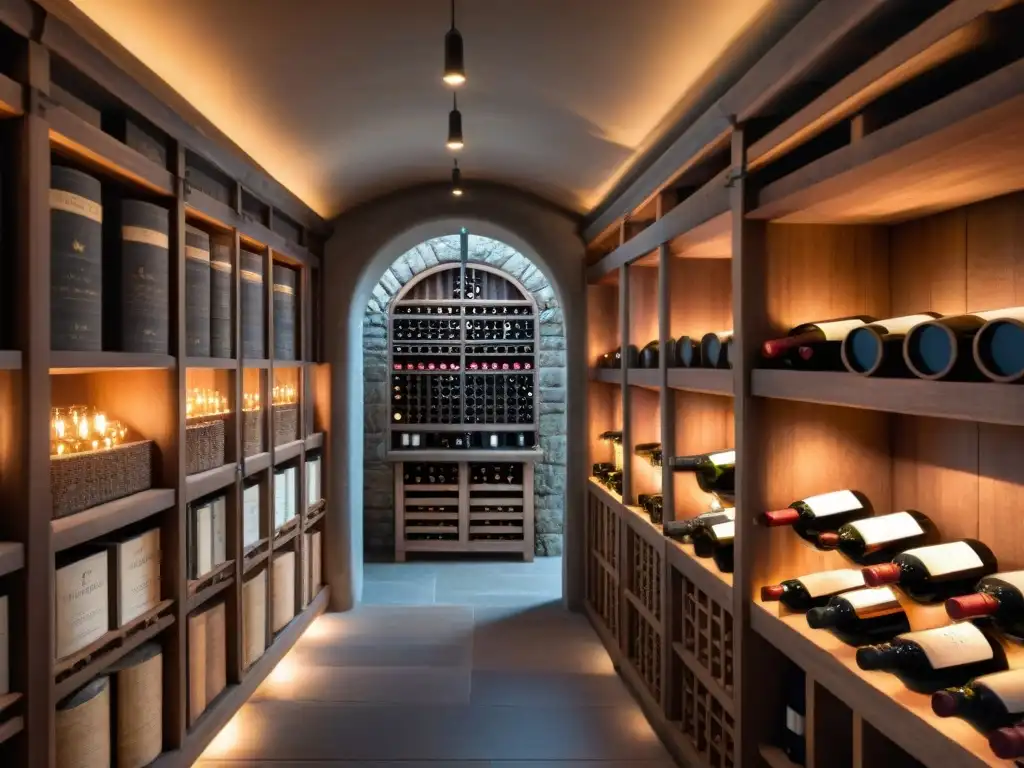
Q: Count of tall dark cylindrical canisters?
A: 6